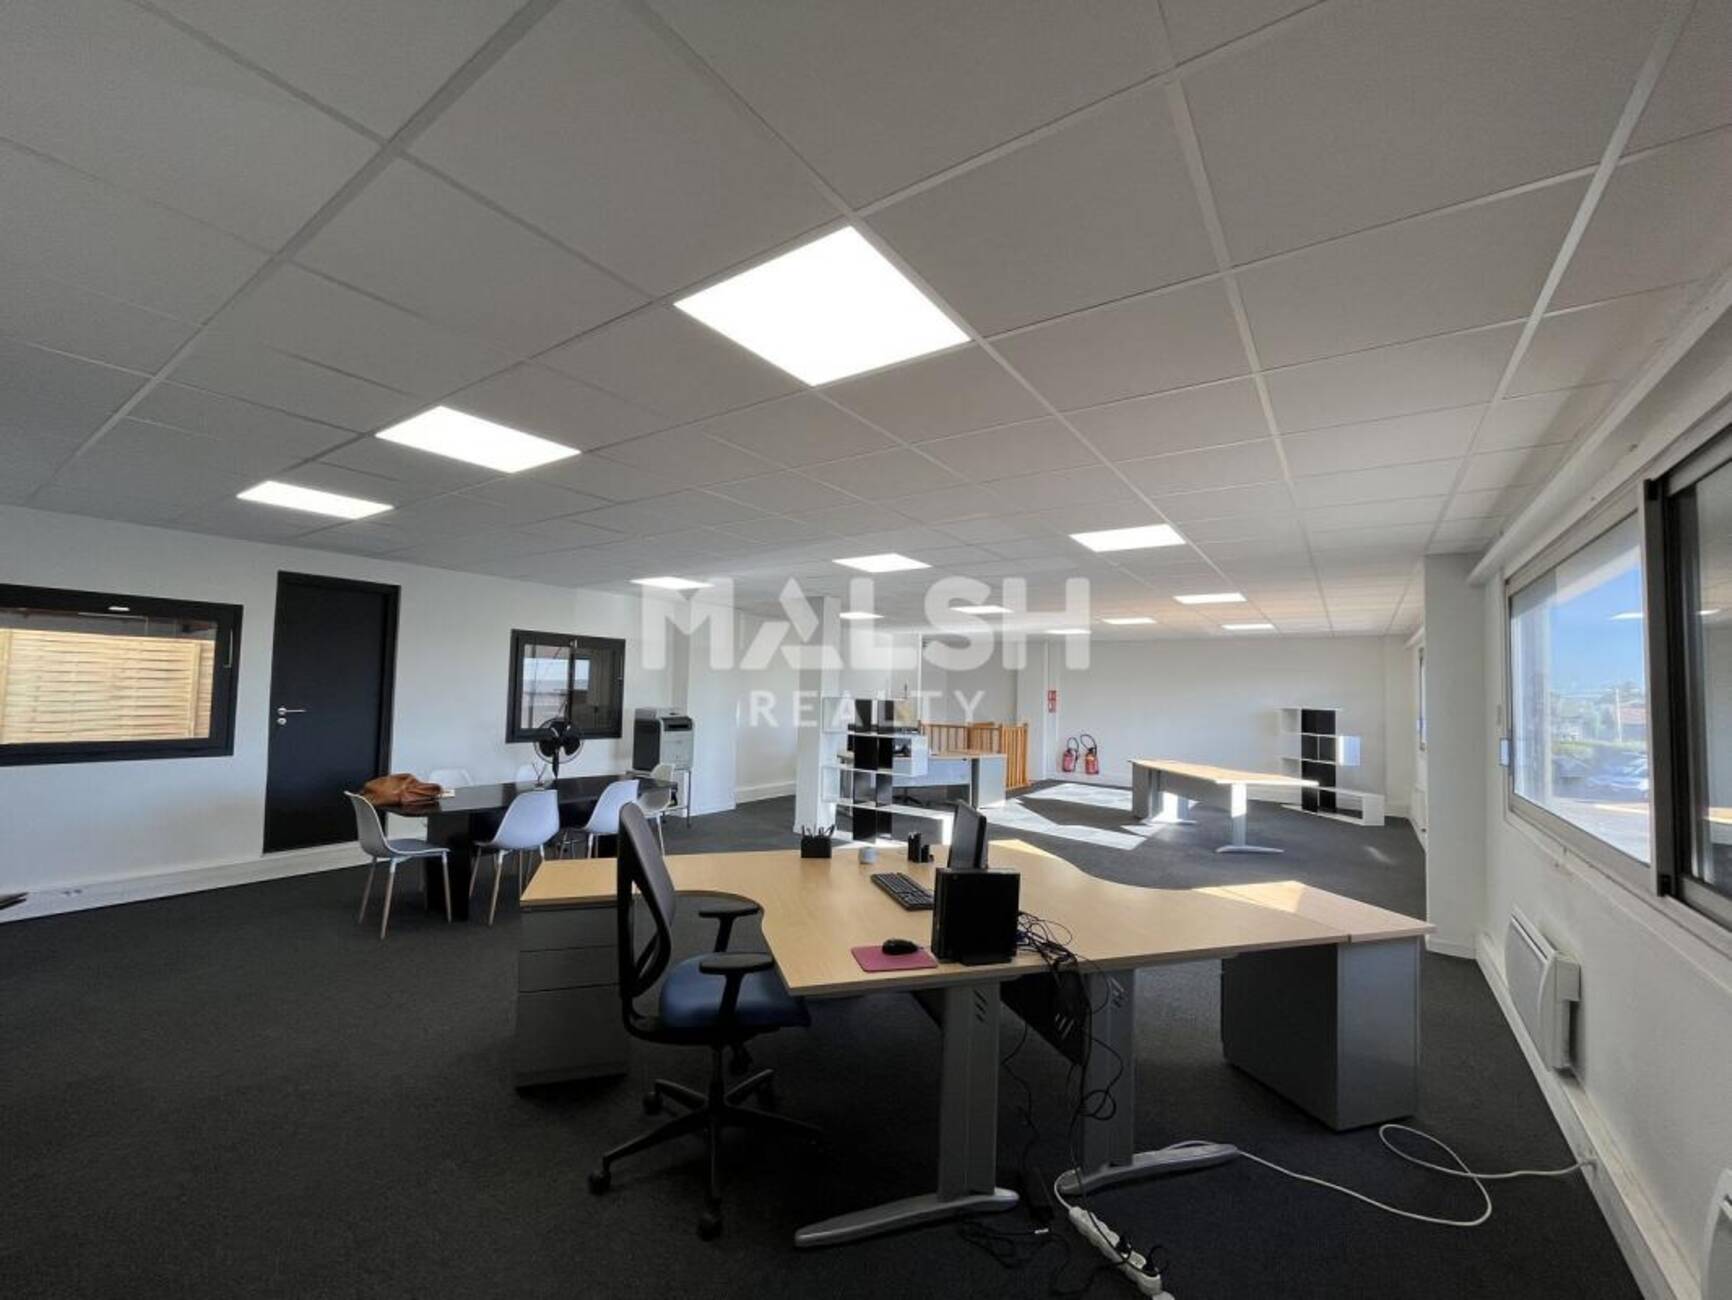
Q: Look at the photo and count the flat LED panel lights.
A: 12